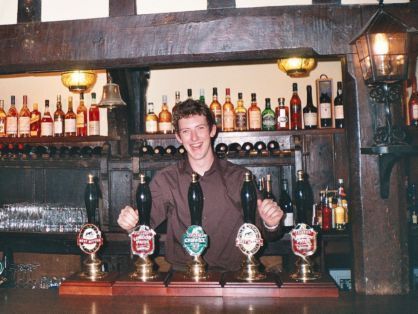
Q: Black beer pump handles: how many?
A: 5